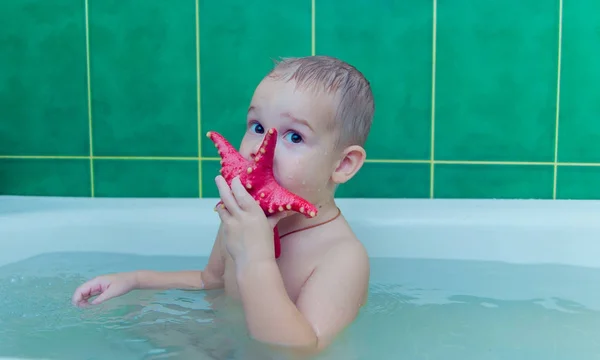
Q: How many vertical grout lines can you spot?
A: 5